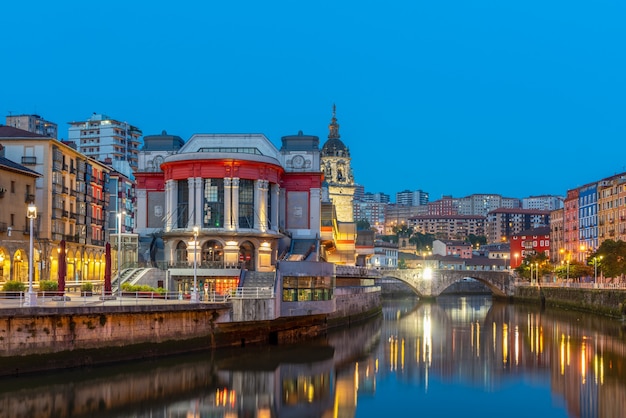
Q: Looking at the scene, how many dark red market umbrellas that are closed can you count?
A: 2